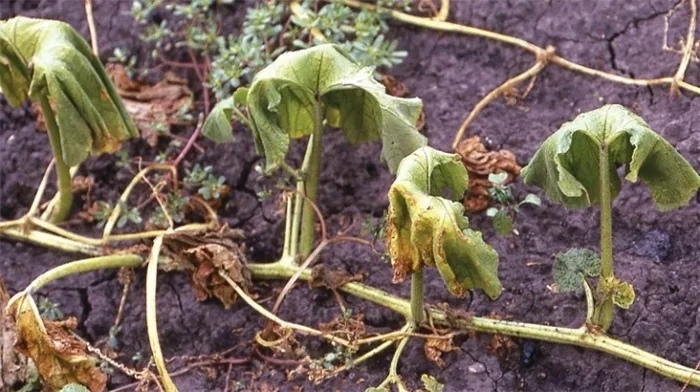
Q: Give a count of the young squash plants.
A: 4